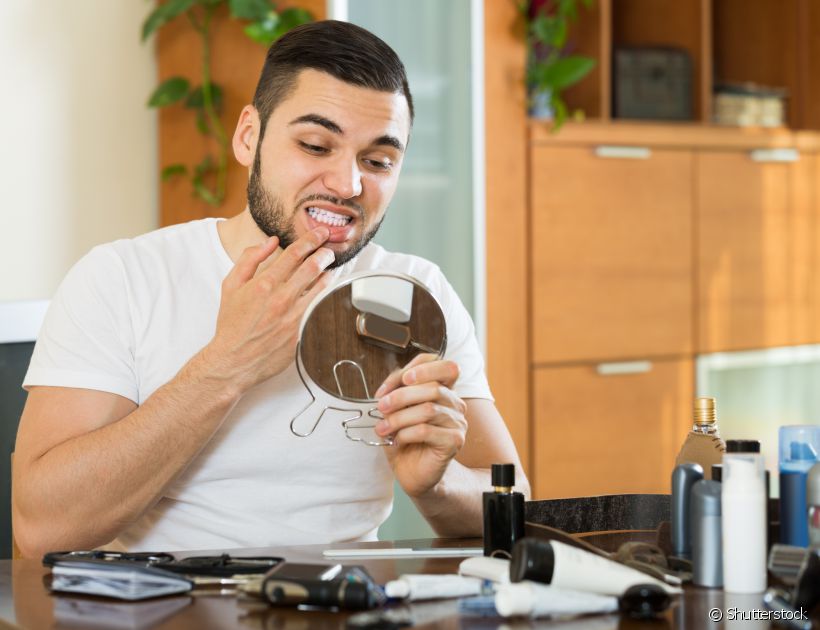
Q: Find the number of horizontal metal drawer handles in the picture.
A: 3